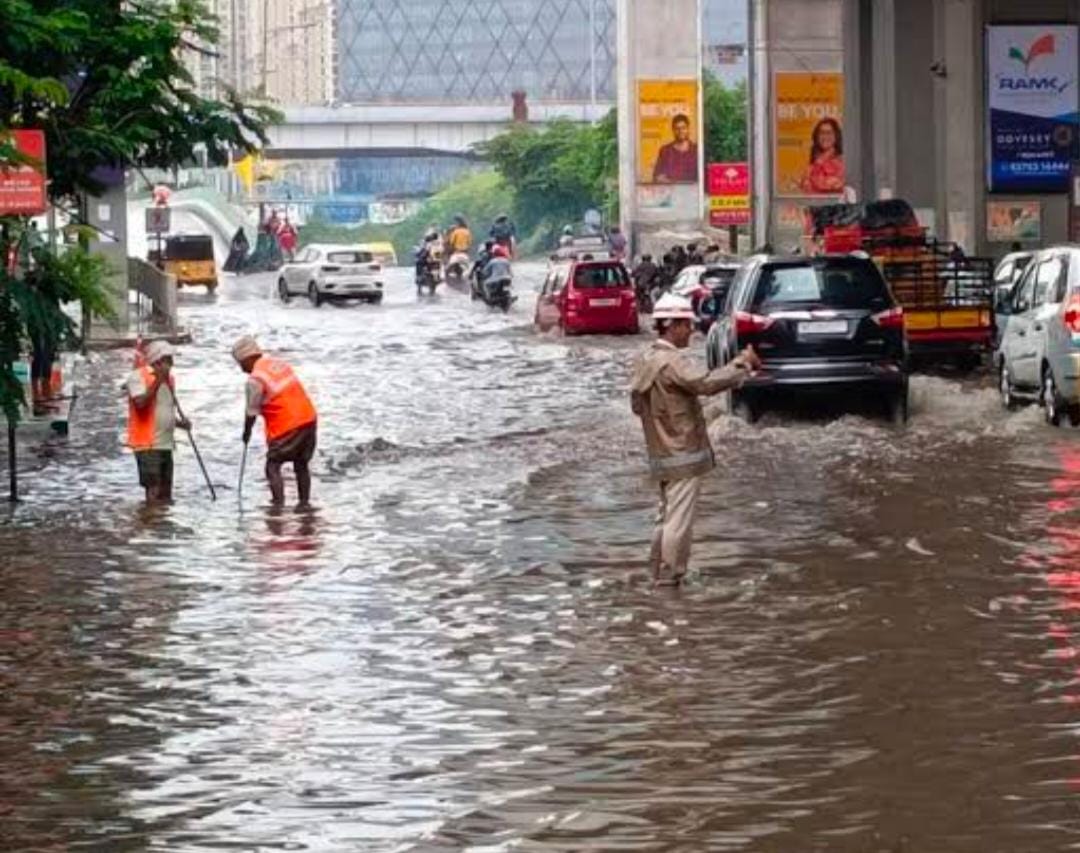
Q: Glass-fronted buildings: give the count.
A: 1